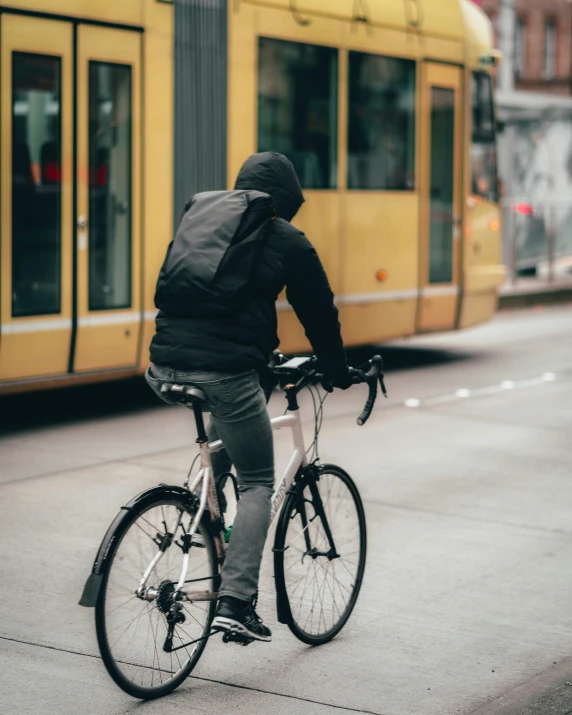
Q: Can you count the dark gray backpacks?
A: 1